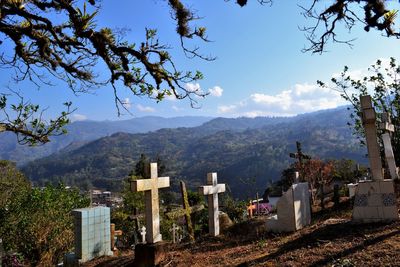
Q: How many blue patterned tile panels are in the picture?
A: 2